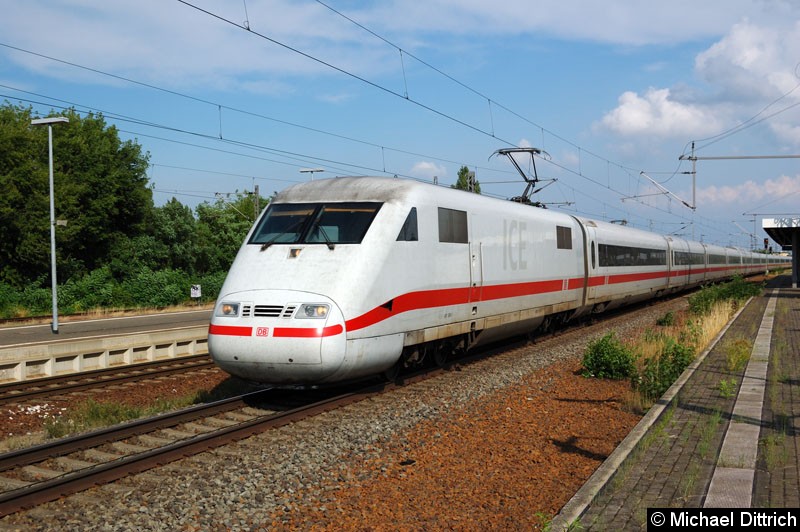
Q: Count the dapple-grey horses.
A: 0